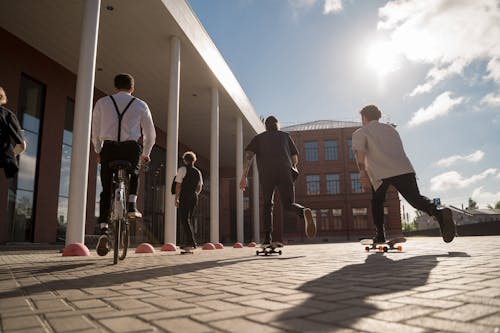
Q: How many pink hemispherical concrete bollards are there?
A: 7